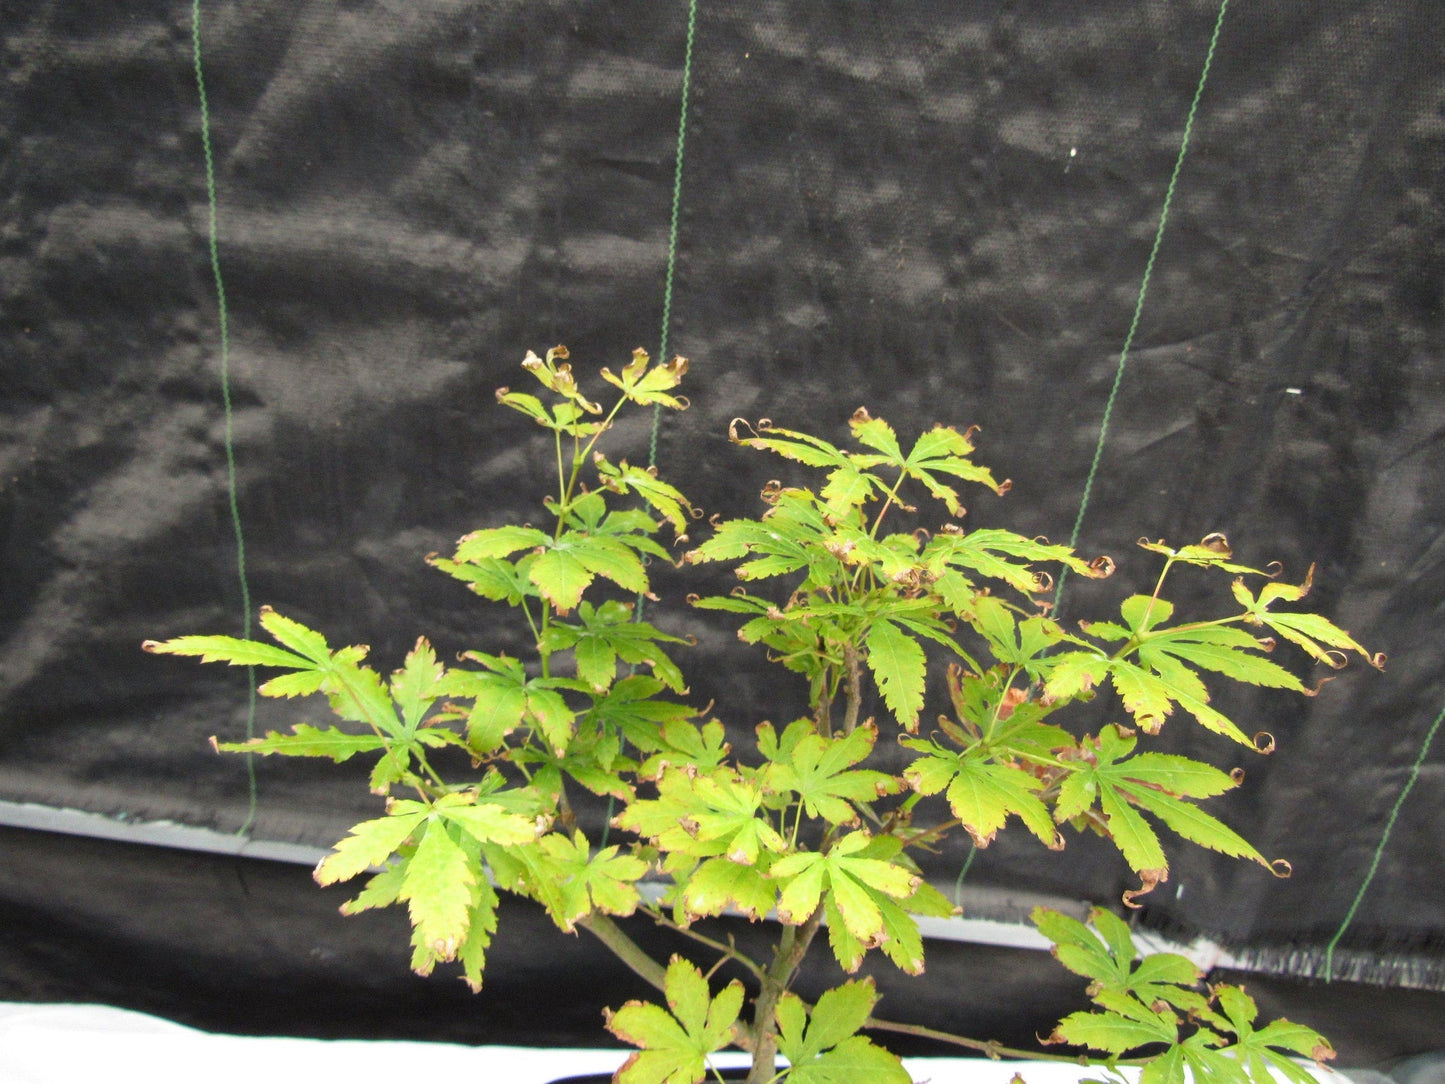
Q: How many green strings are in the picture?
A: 4